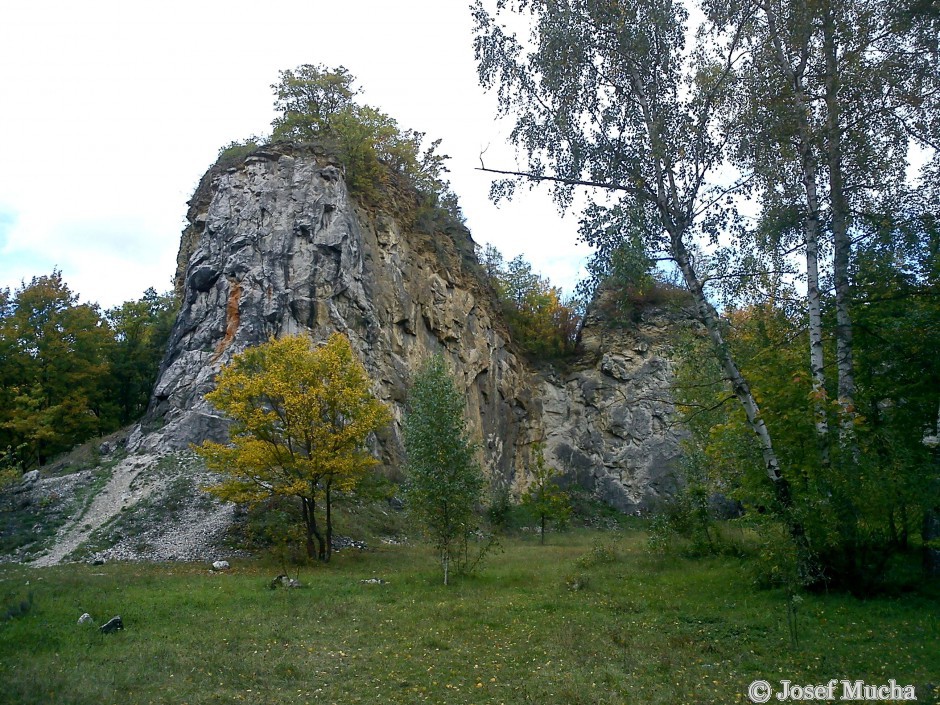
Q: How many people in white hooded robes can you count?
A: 0